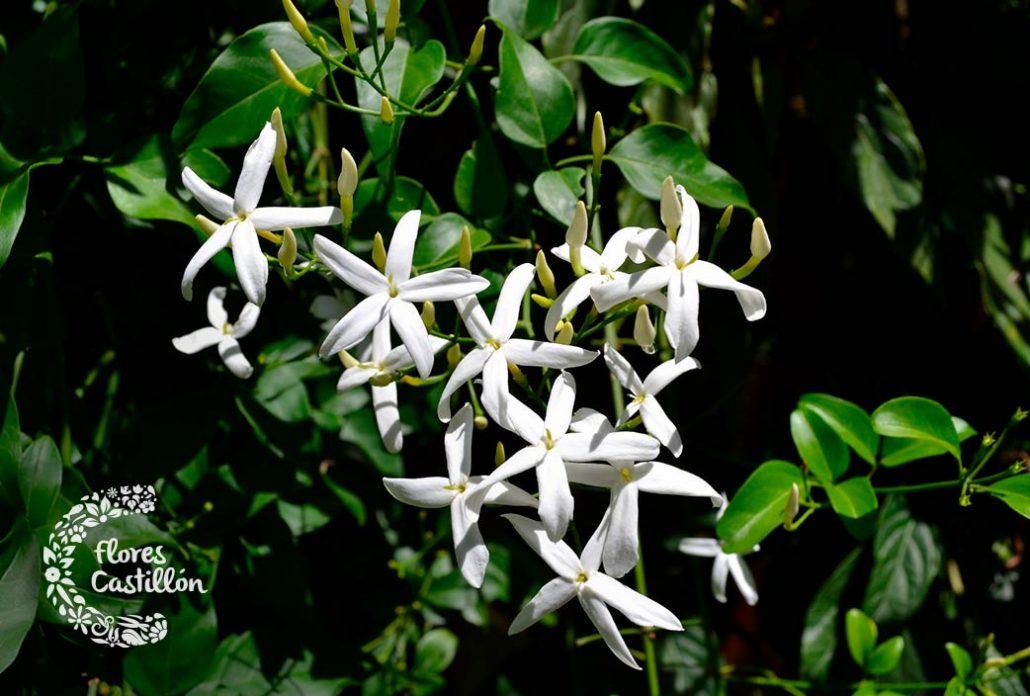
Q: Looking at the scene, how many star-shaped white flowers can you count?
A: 13